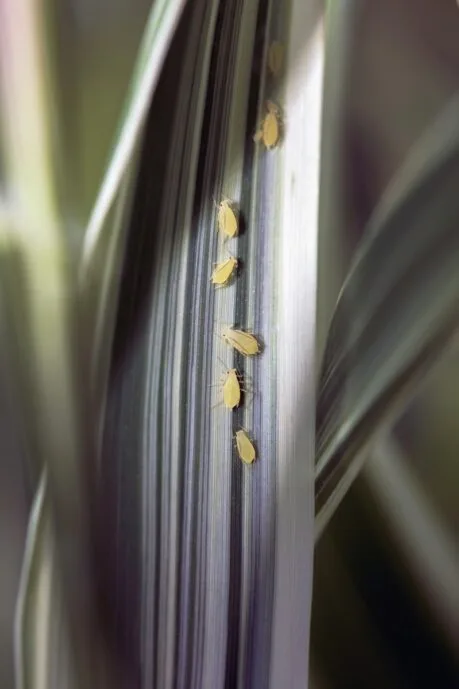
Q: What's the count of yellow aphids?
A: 7